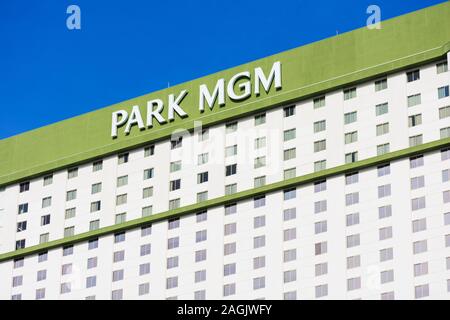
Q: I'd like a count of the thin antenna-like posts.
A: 2